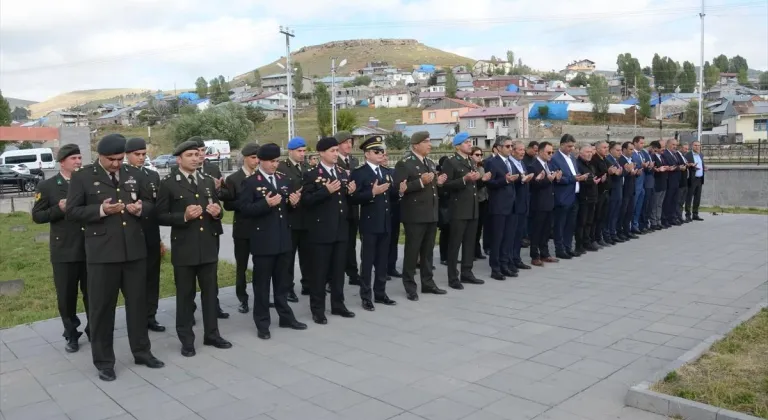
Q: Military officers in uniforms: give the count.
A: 13